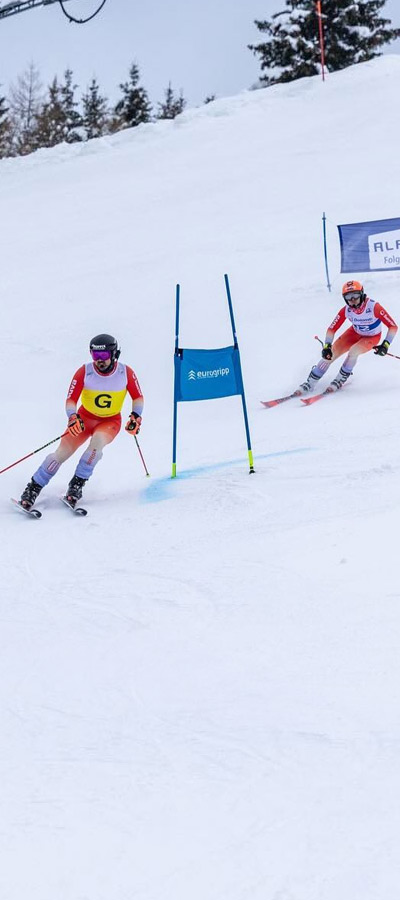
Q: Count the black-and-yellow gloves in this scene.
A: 2